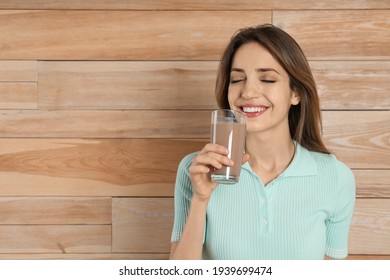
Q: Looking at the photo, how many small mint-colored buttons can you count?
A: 2